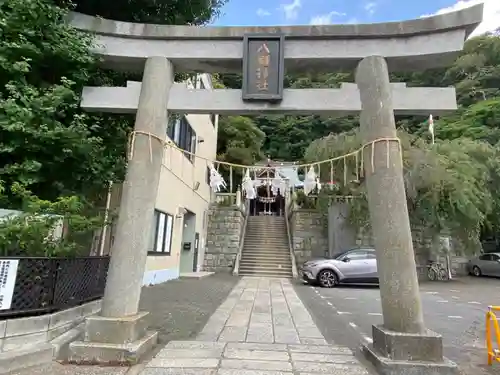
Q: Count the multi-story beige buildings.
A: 1